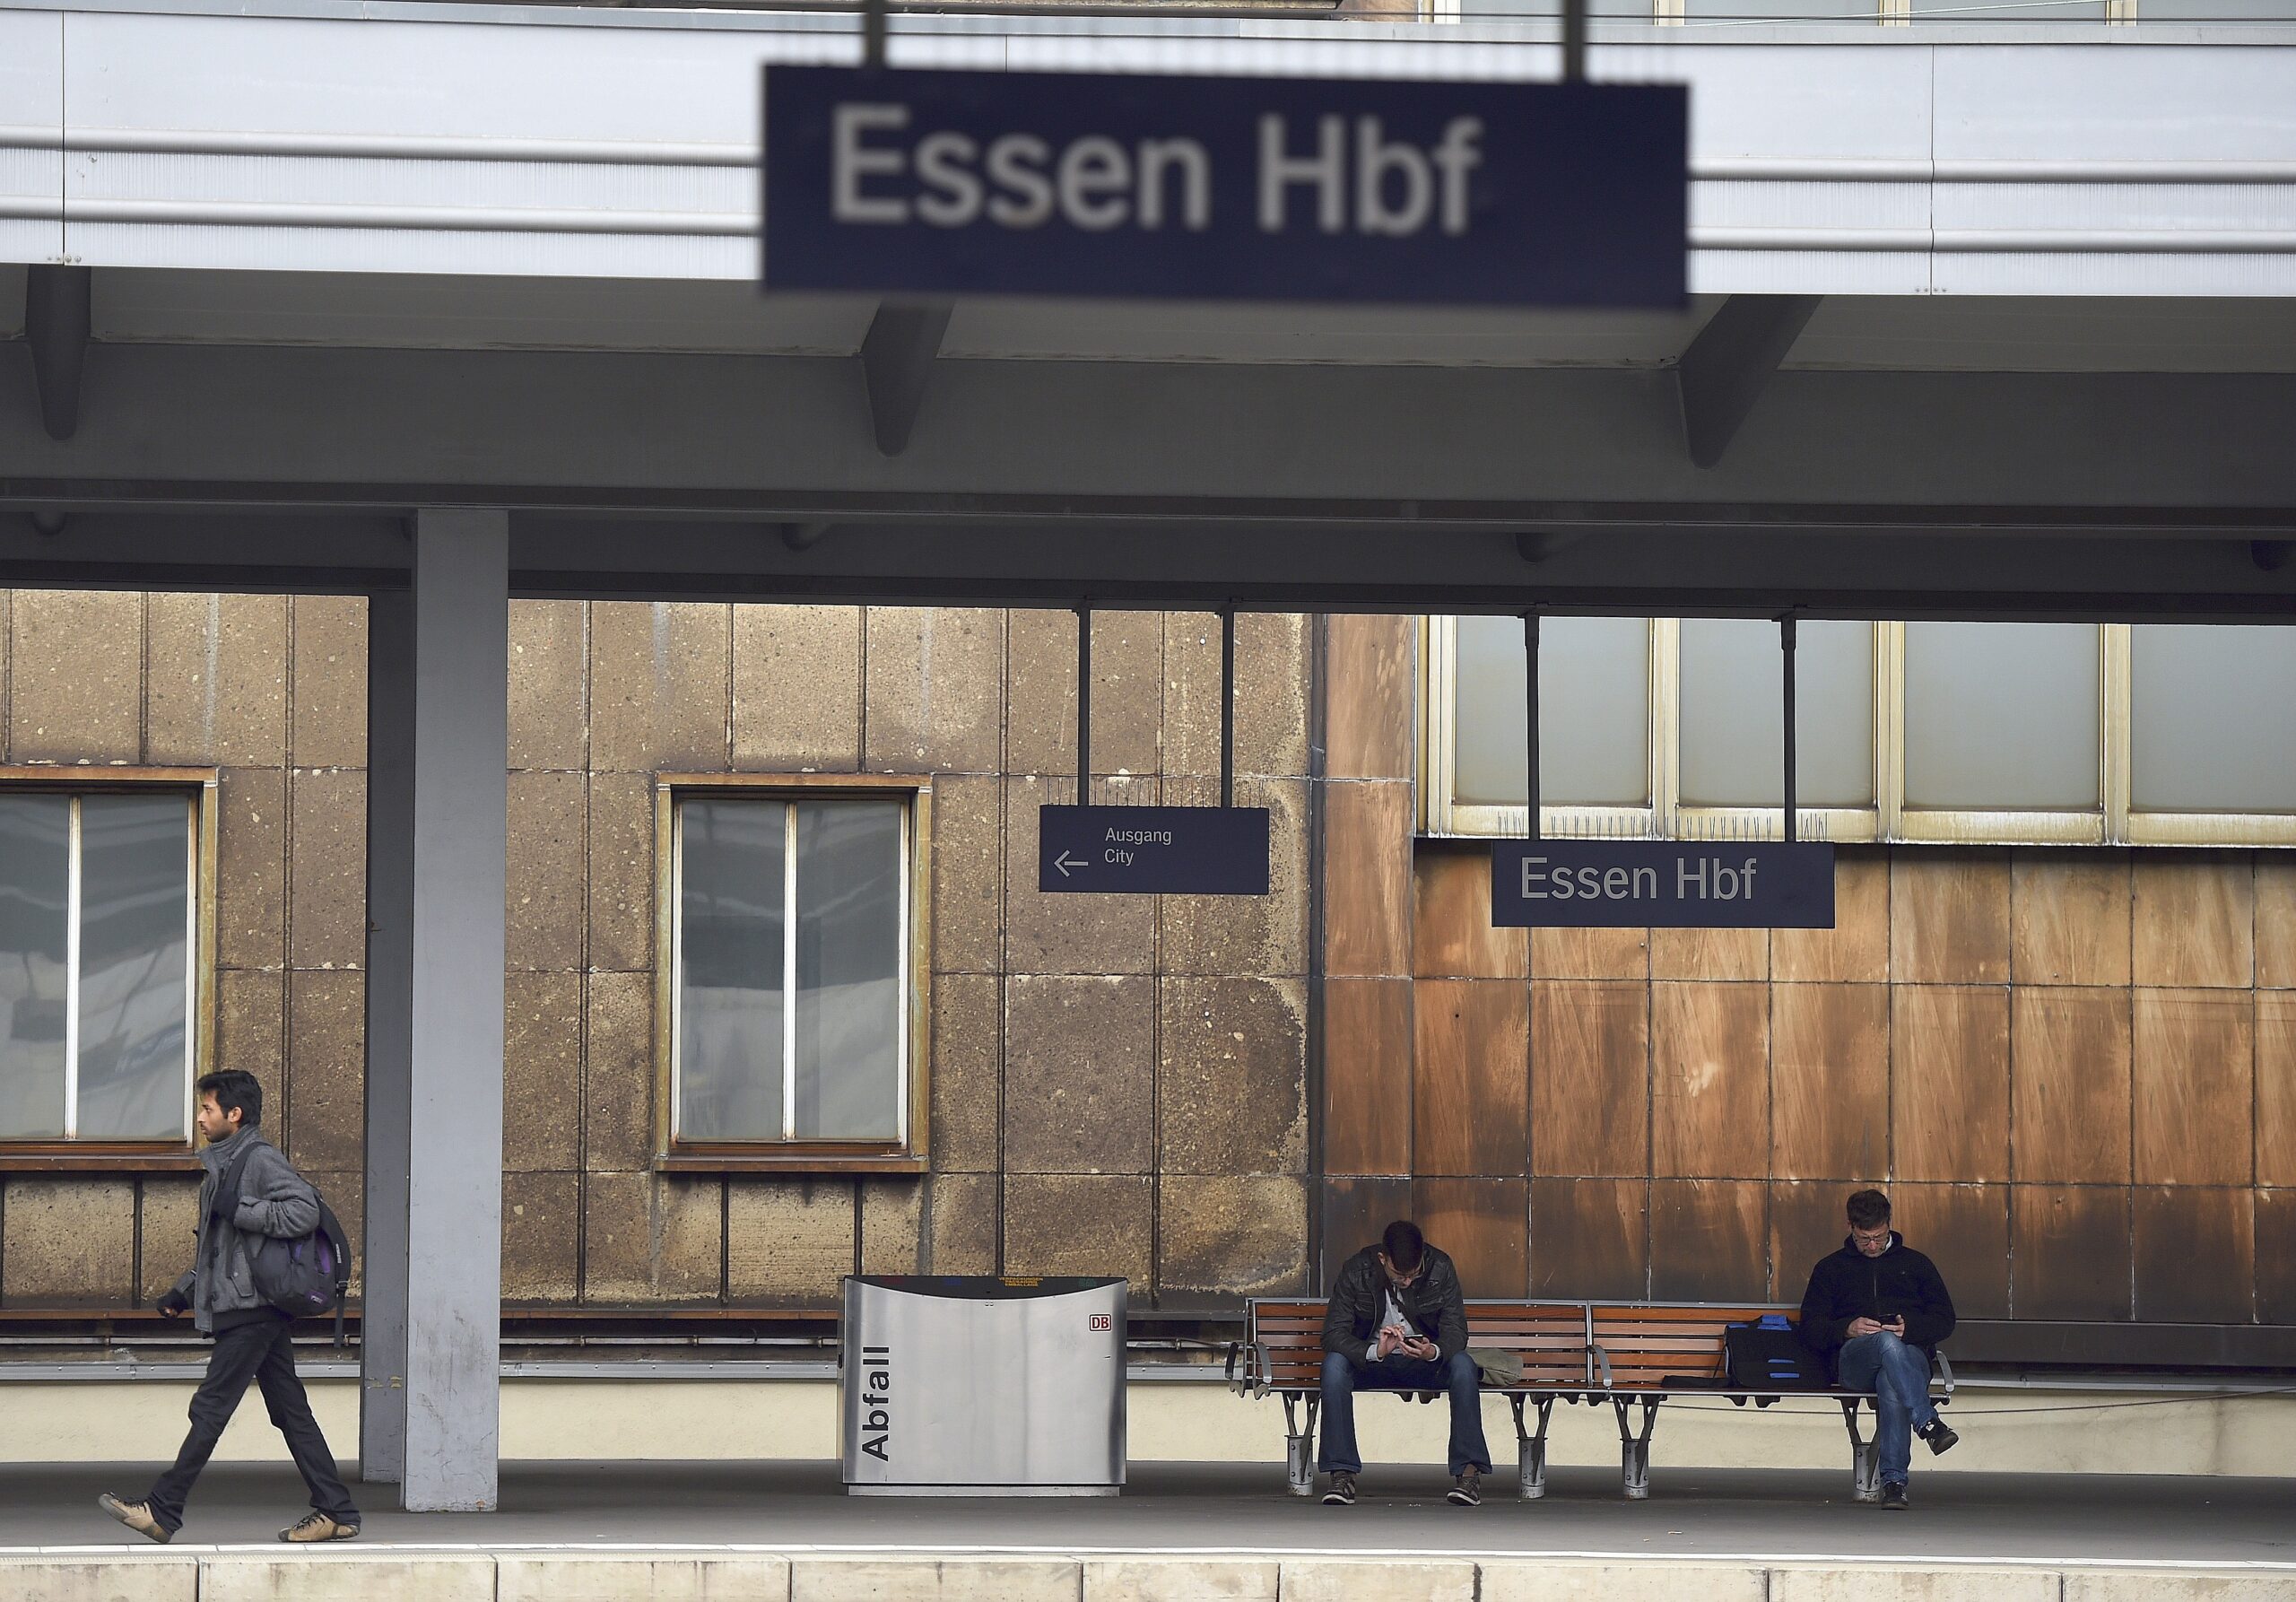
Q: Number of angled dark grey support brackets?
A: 3